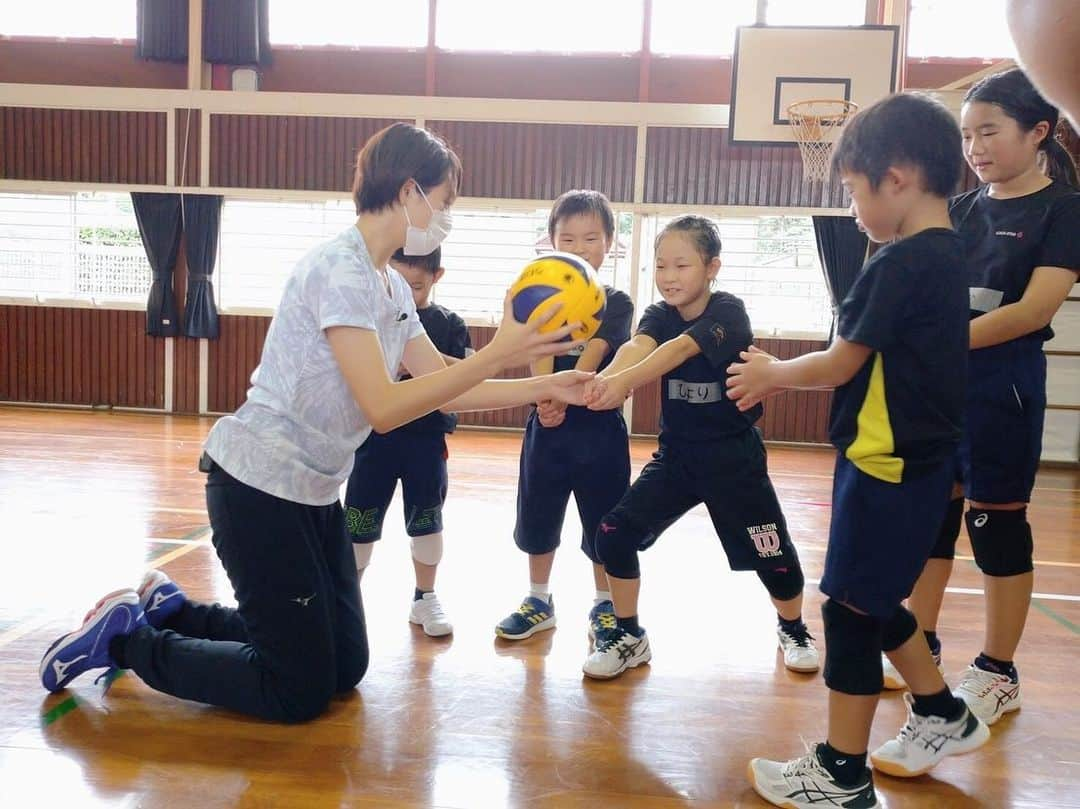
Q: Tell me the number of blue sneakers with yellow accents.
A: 2